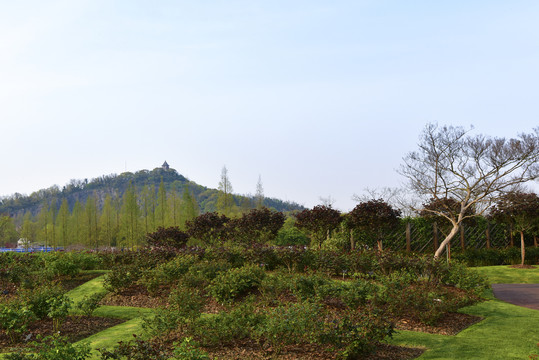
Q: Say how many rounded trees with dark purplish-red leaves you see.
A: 7